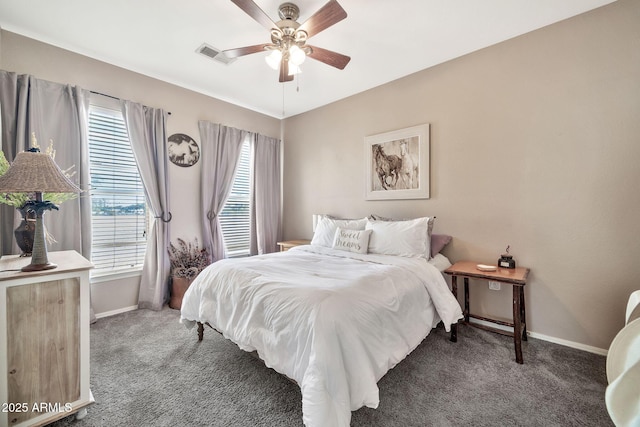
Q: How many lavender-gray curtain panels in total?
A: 4